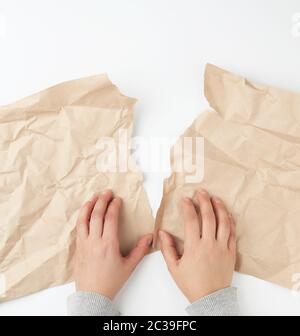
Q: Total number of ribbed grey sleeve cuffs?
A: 2